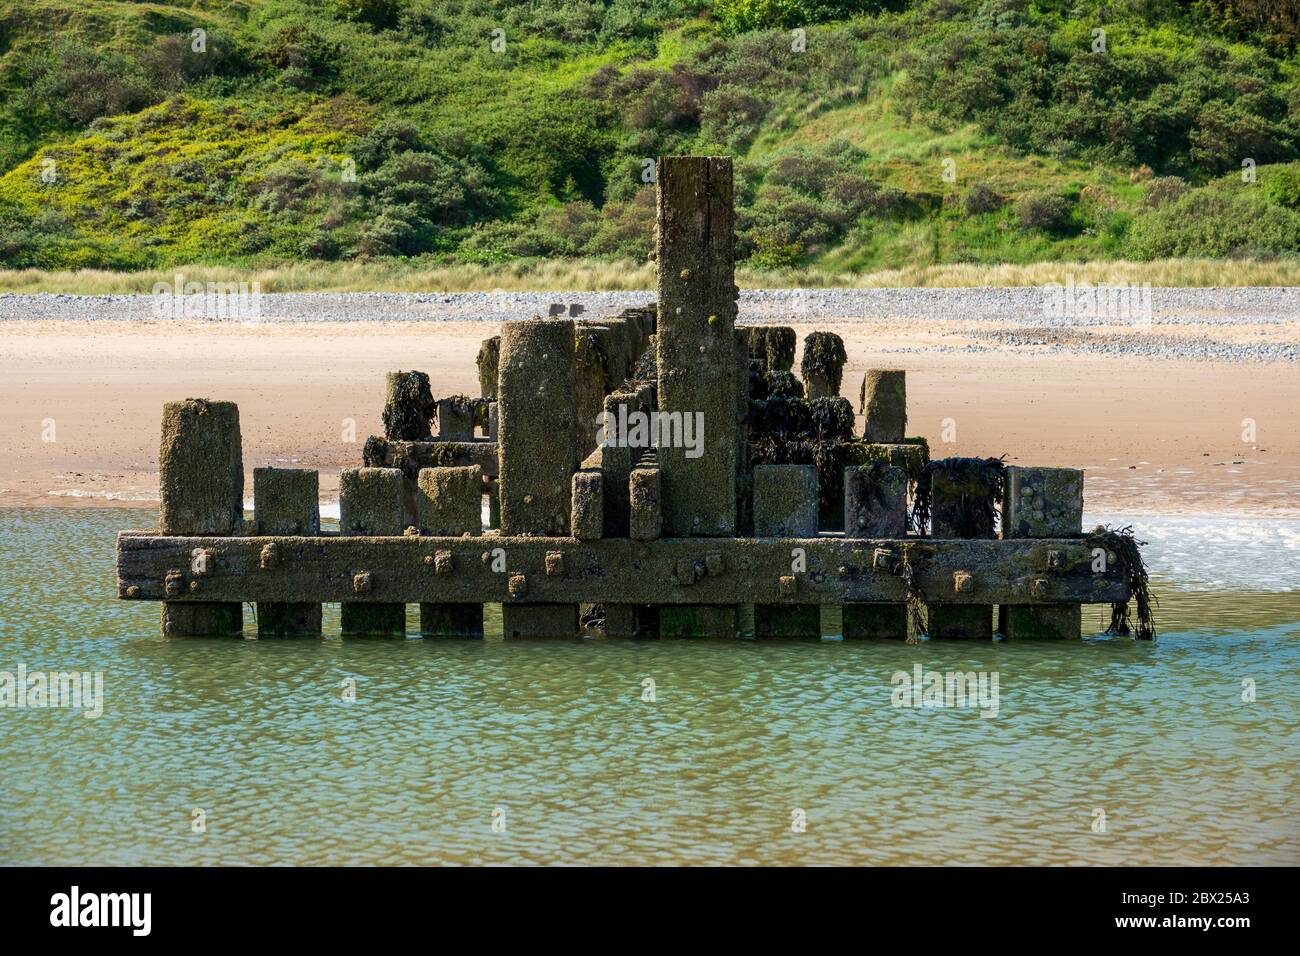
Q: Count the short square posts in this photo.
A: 7